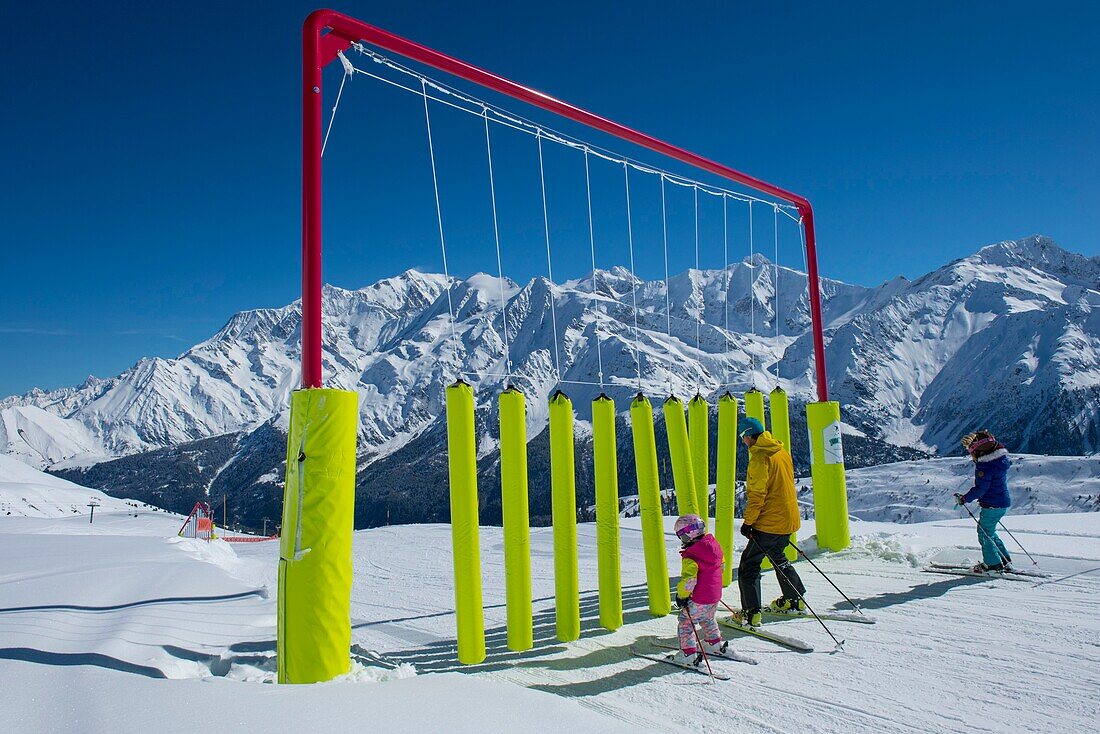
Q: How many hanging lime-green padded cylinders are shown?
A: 10